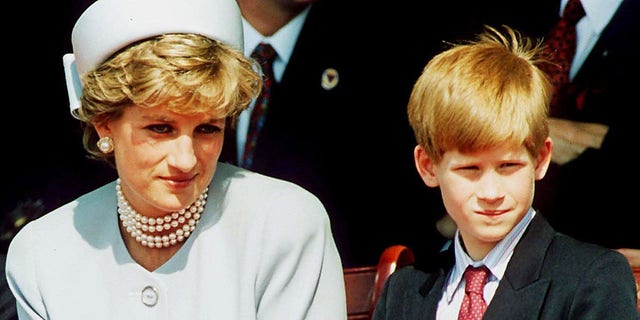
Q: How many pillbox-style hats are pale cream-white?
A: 1